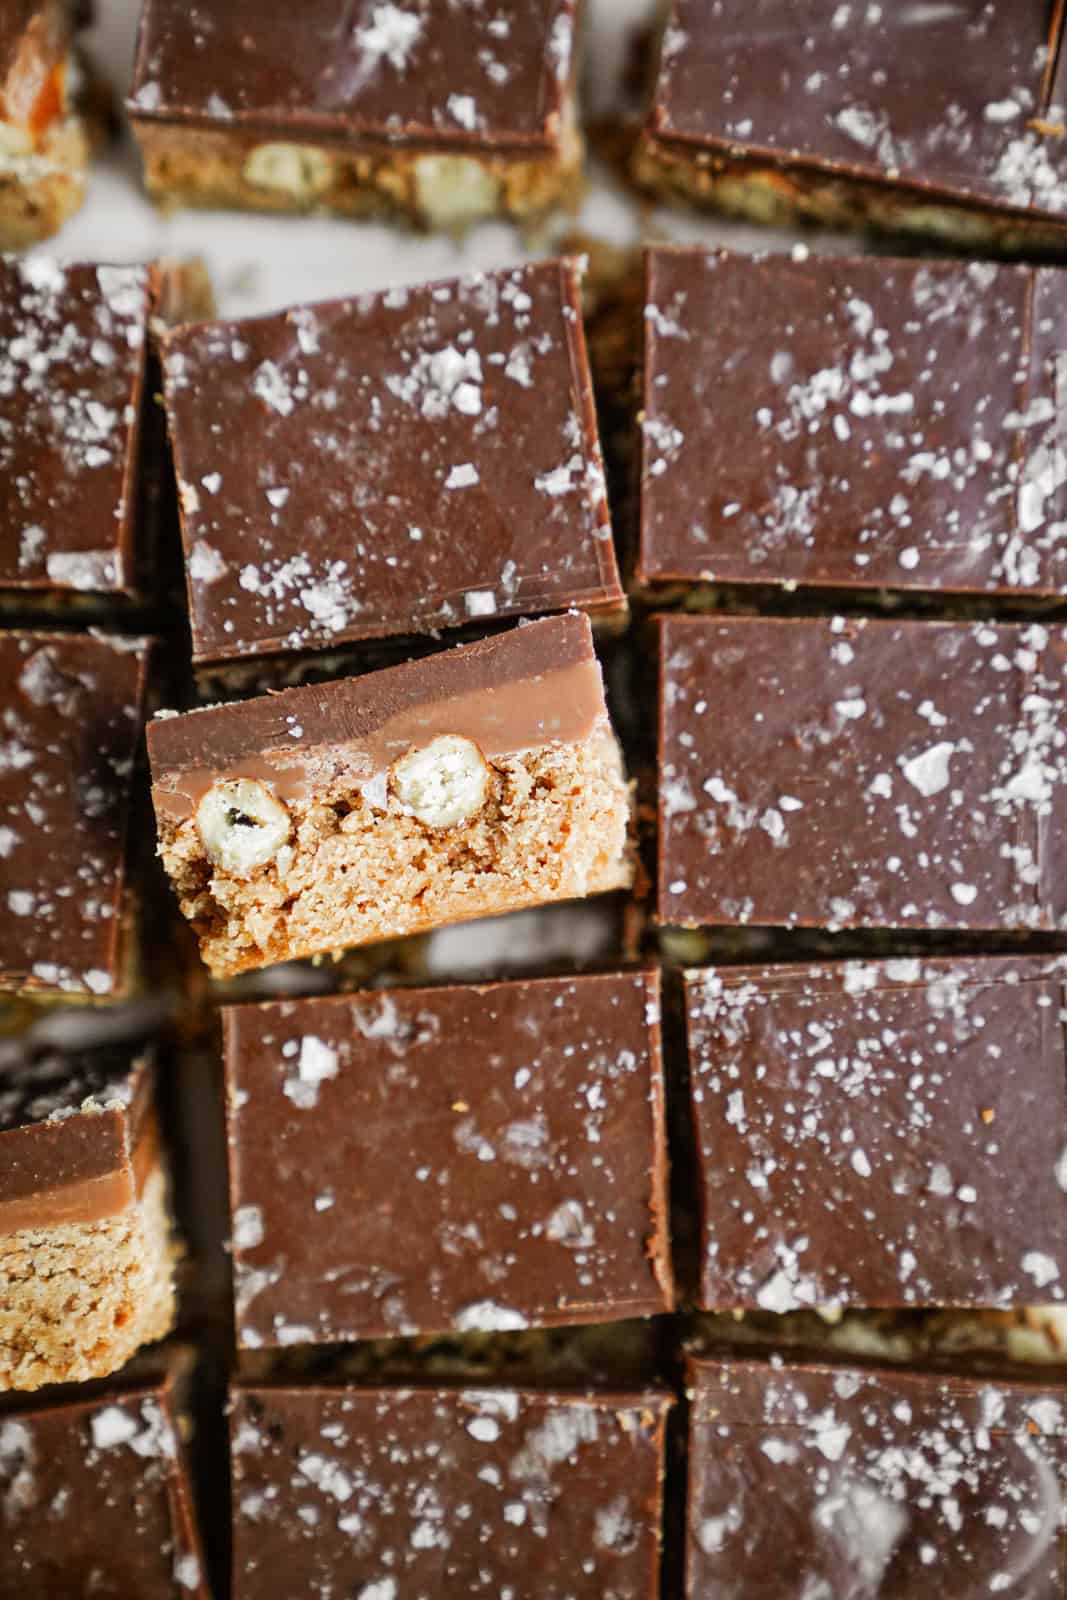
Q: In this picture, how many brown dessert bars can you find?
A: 15